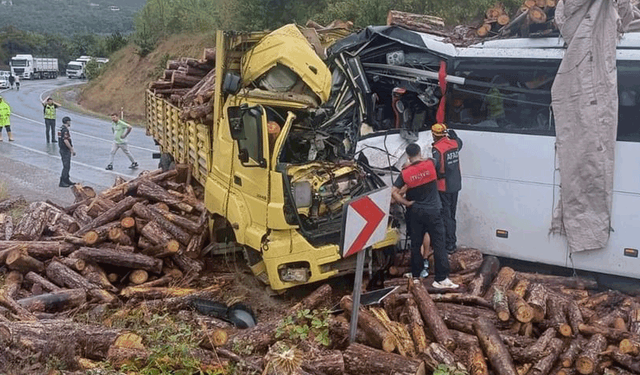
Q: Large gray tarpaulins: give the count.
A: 1